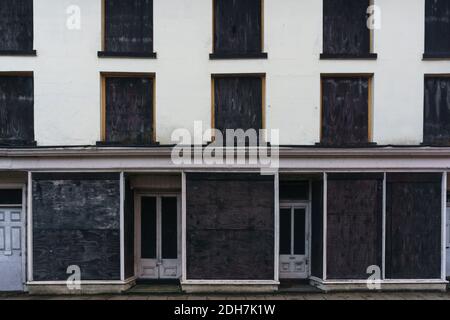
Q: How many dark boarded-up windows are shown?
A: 14